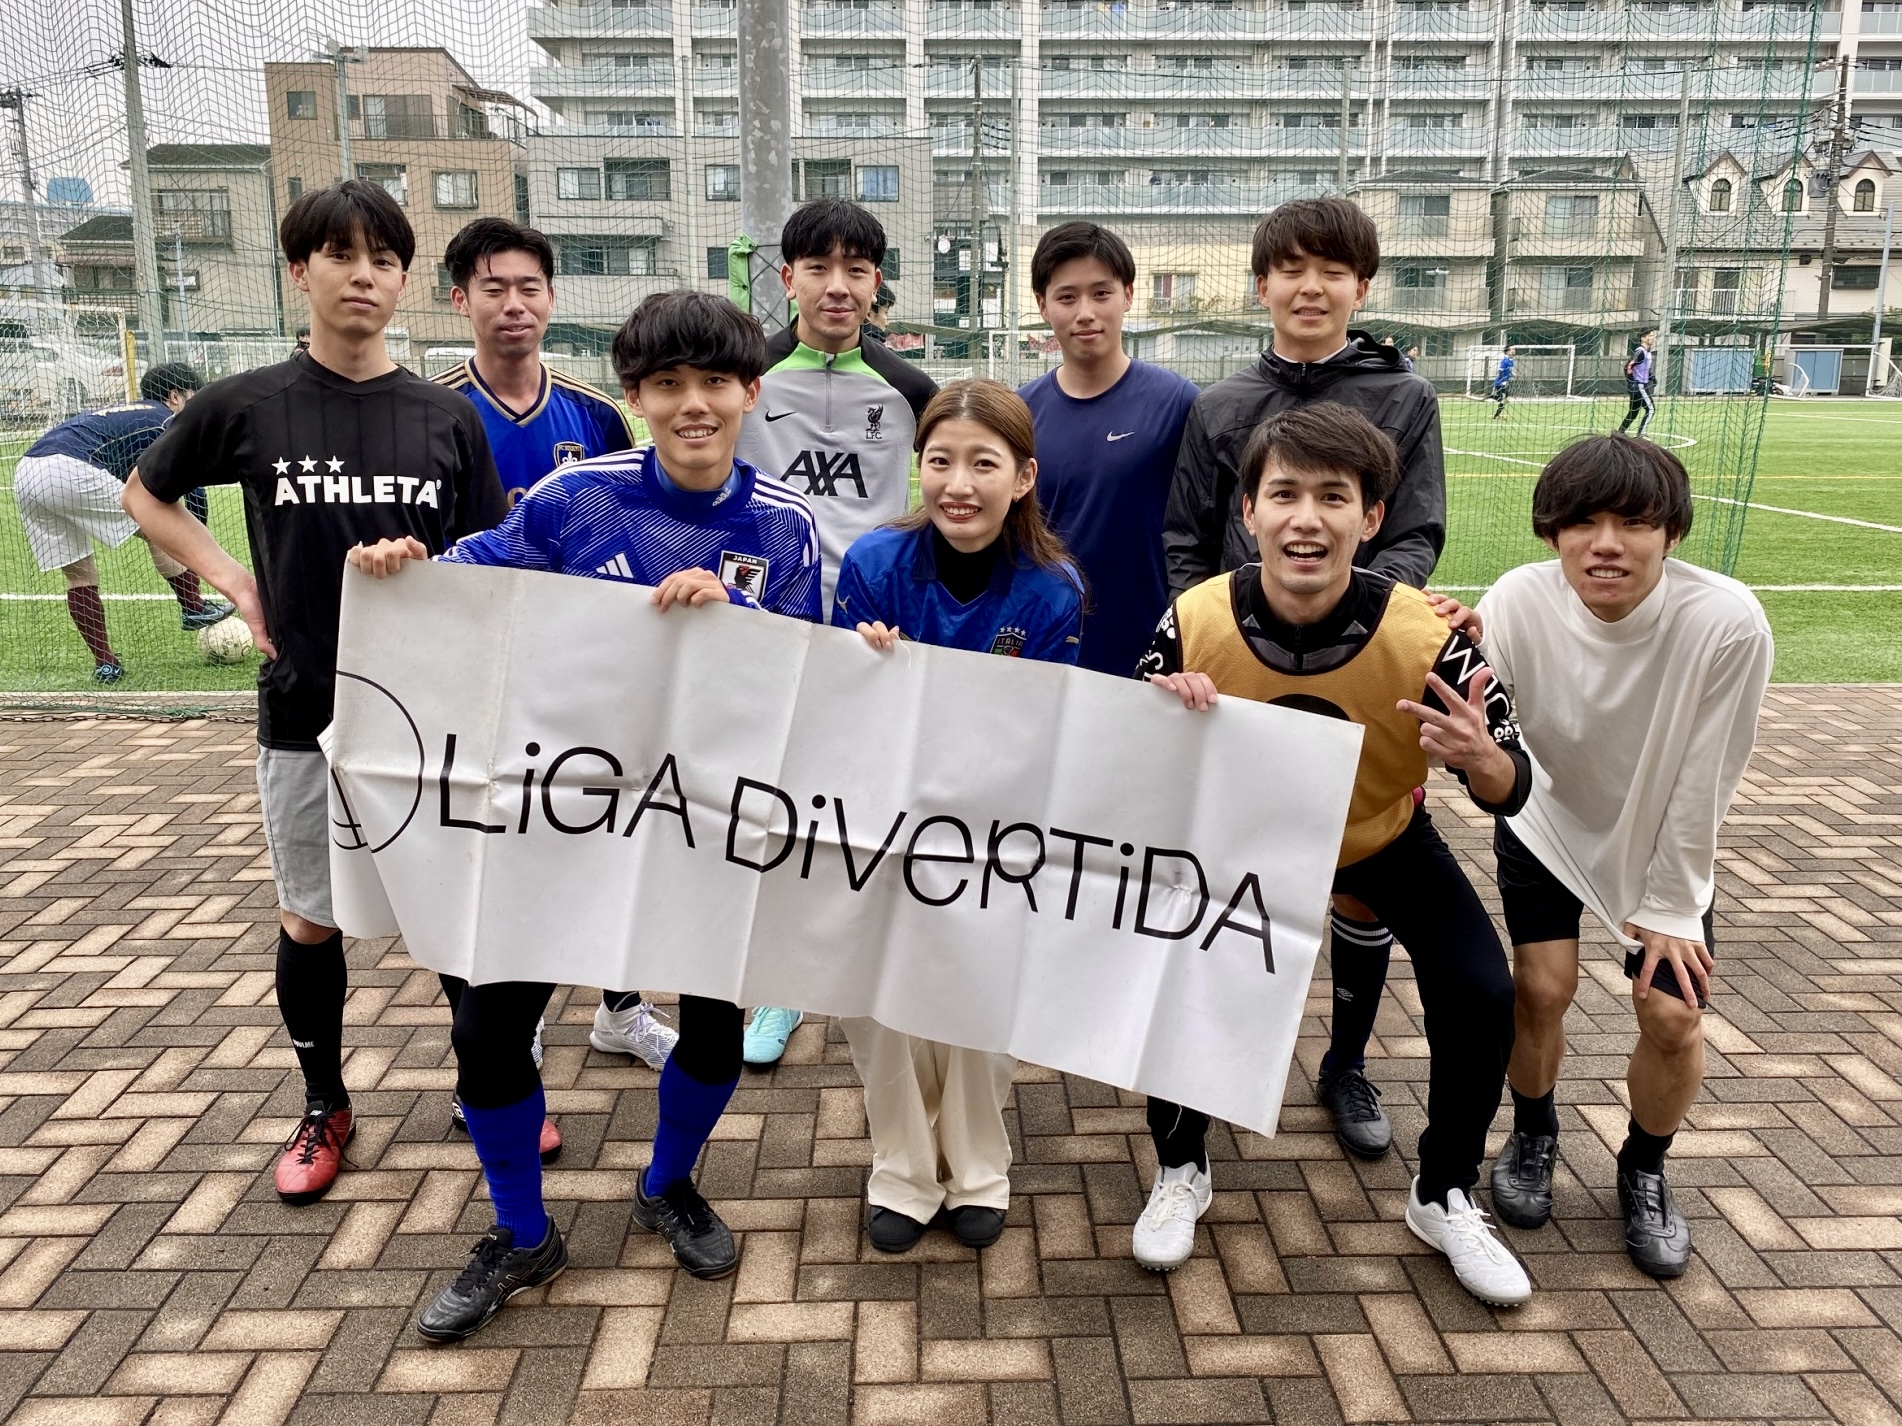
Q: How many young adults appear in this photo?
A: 9